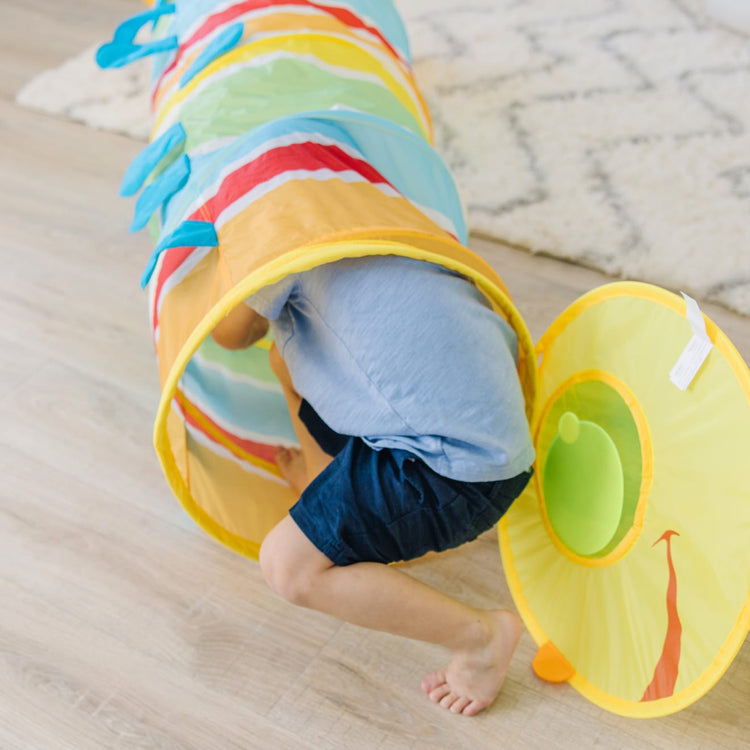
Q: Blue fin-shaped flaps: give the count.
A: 6